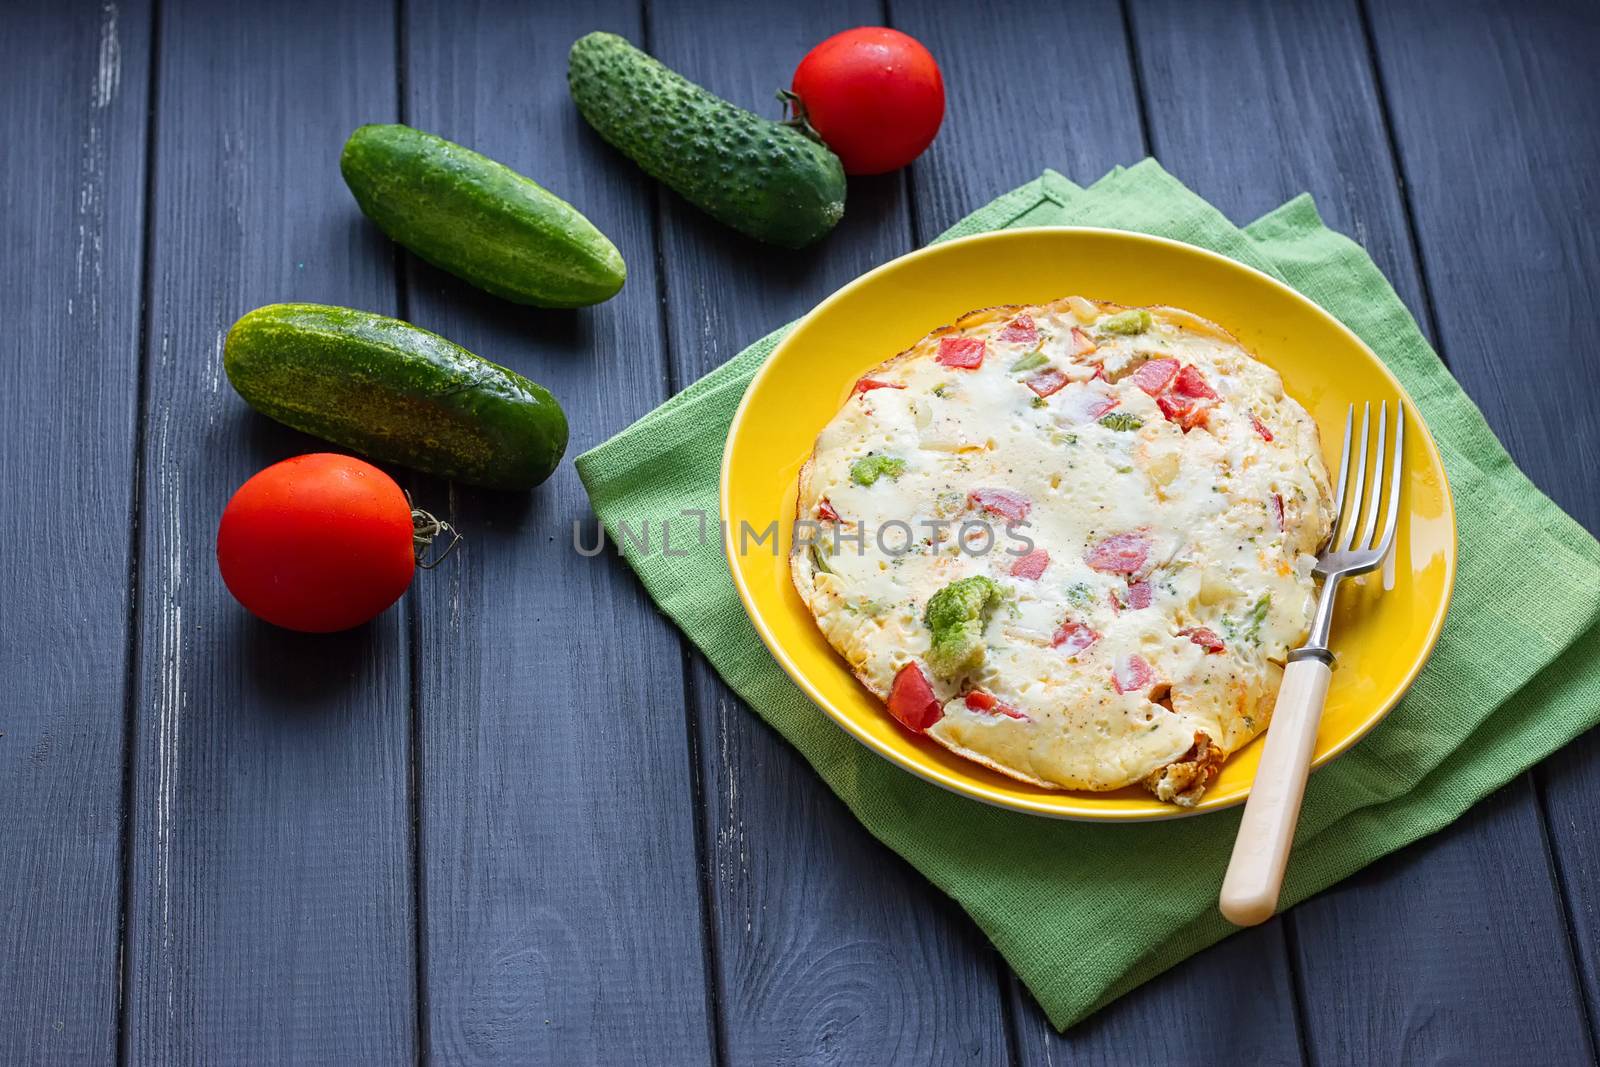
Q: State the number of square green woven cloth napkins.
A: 1